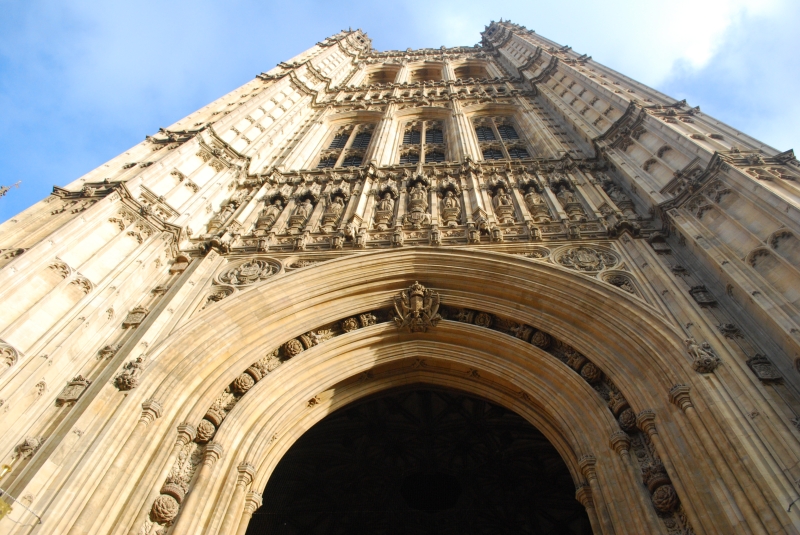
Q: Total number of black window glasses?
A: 12